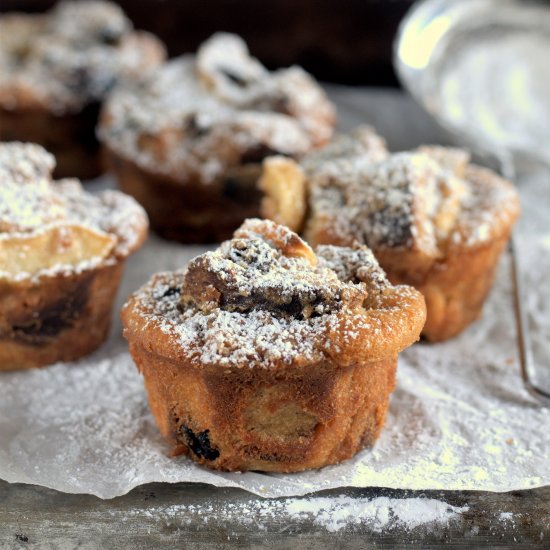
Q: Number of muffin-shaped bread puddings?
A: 5